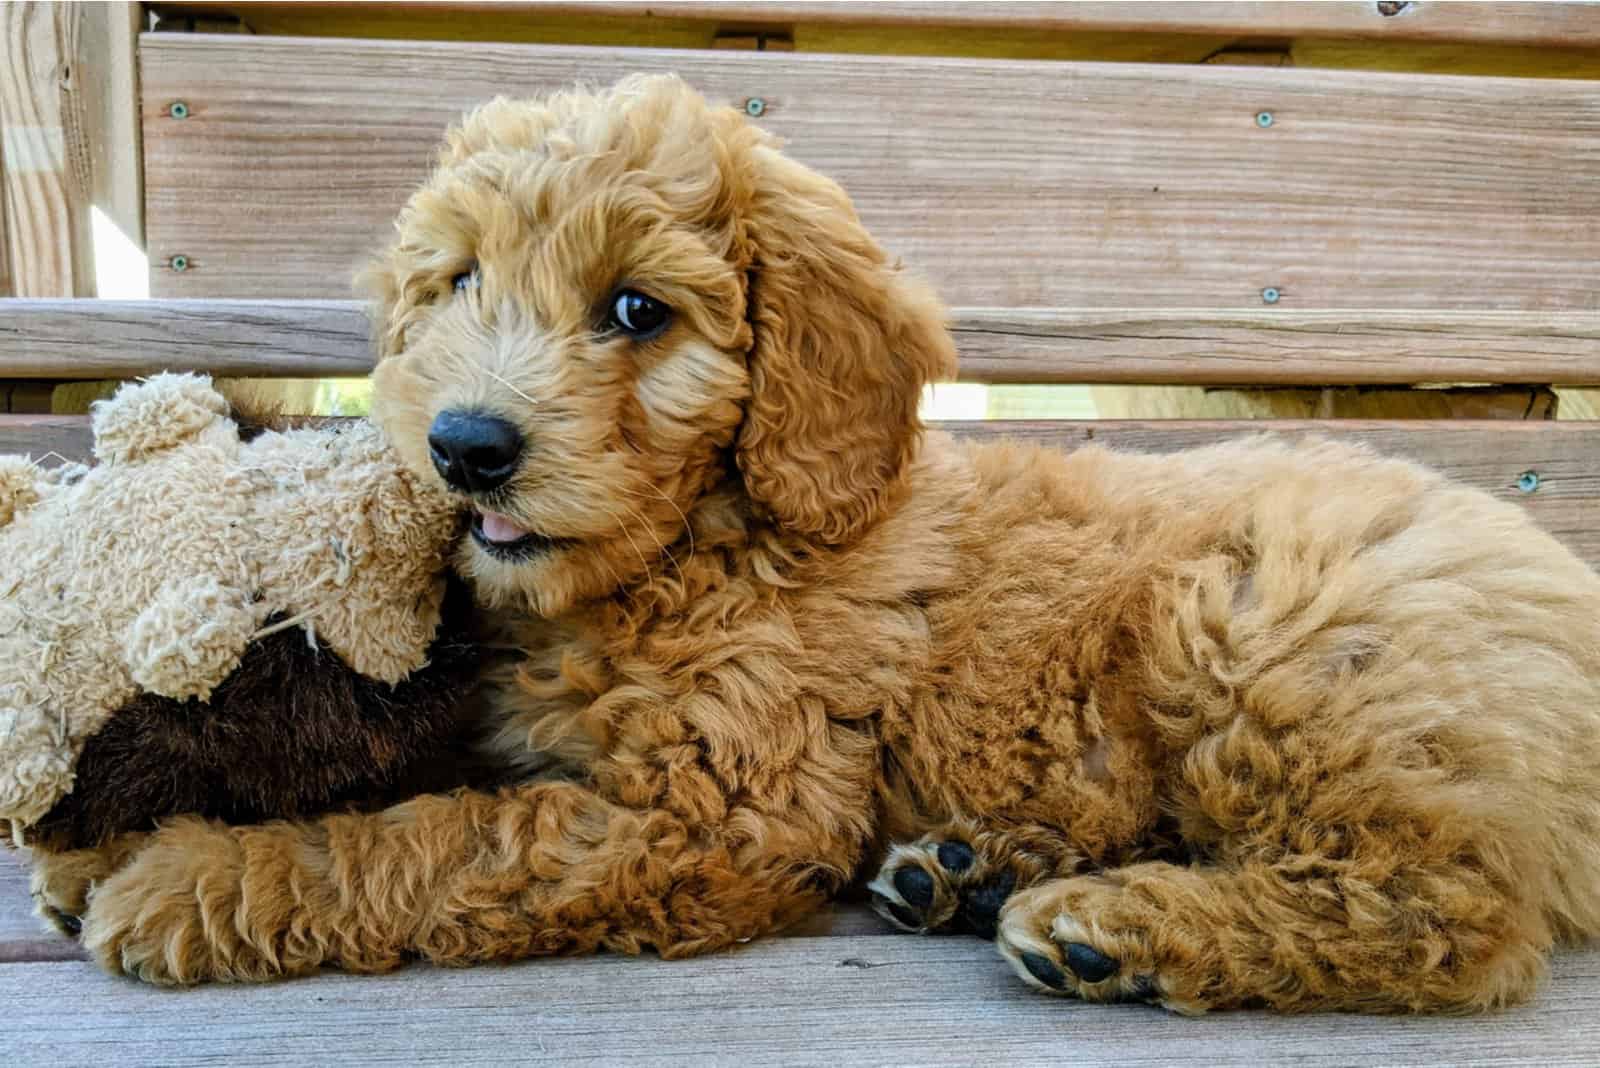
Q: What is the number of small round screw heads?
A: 6